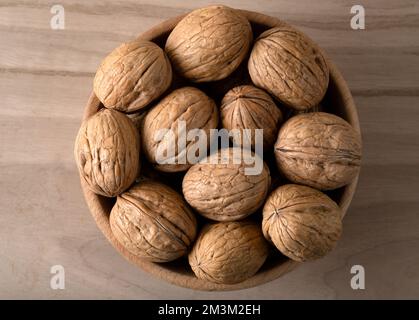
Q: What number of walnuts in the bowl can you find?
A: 11